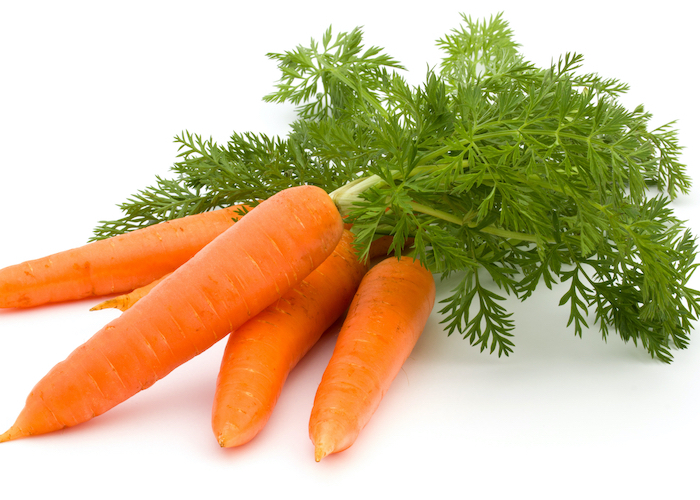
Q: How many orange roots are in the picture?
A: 5